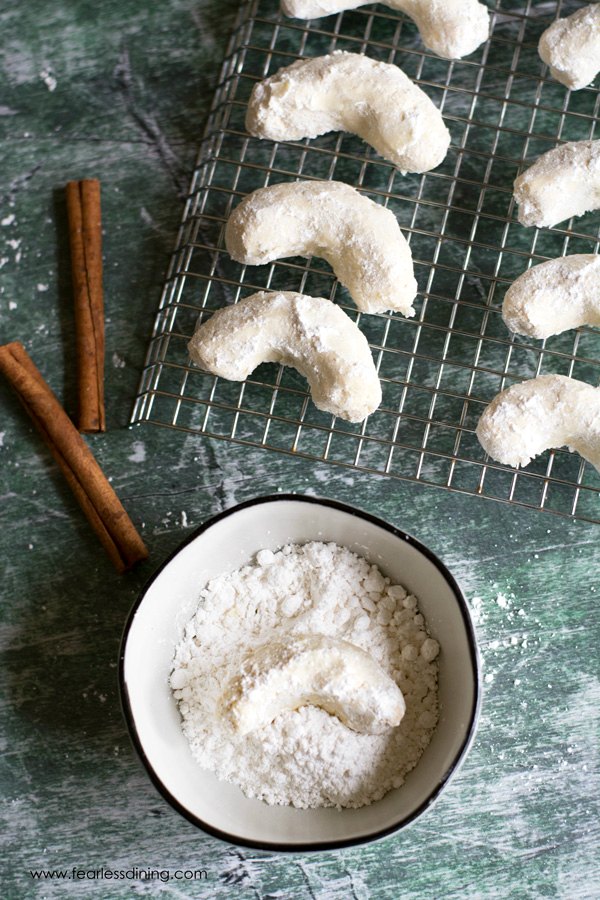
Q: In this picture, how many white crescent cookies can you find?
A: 9